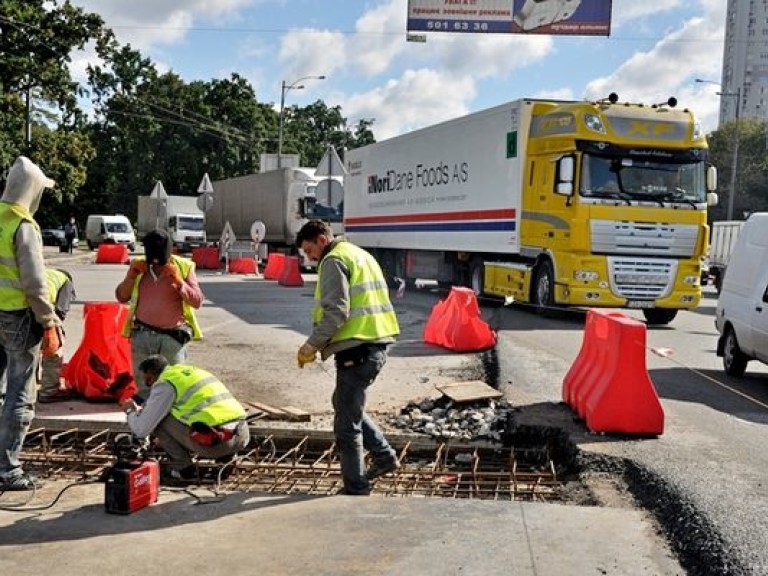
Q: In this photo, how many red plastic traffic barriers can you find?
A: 8